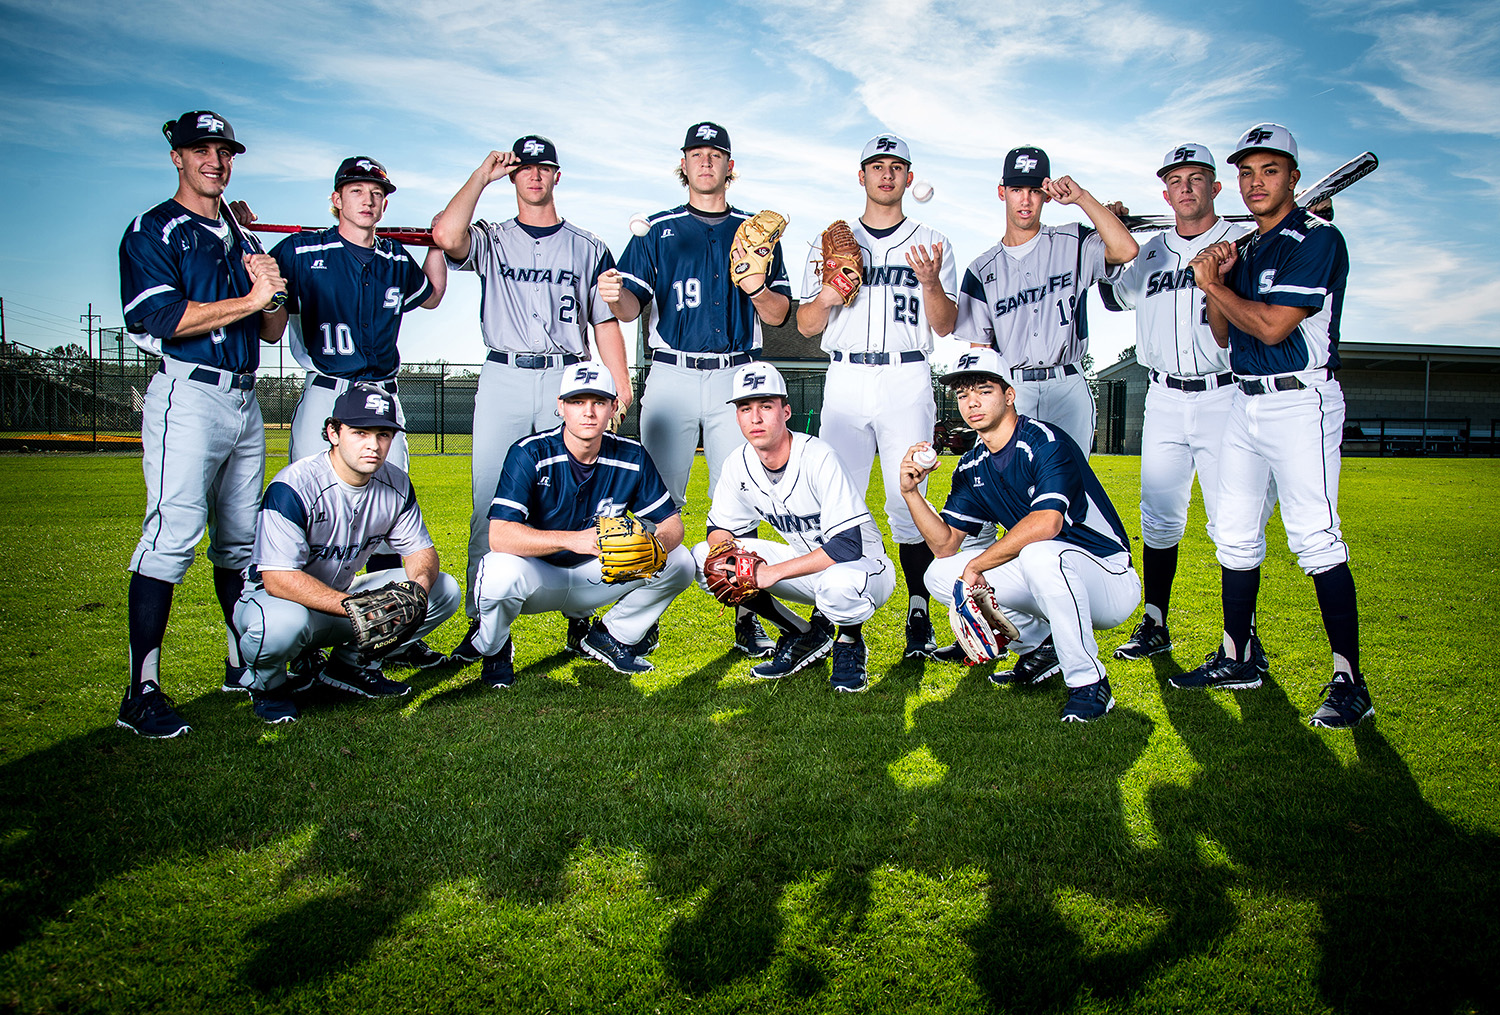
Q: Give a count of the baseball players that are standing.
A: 8